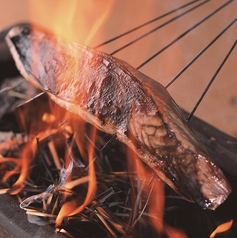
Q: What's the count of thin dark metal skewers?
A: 5